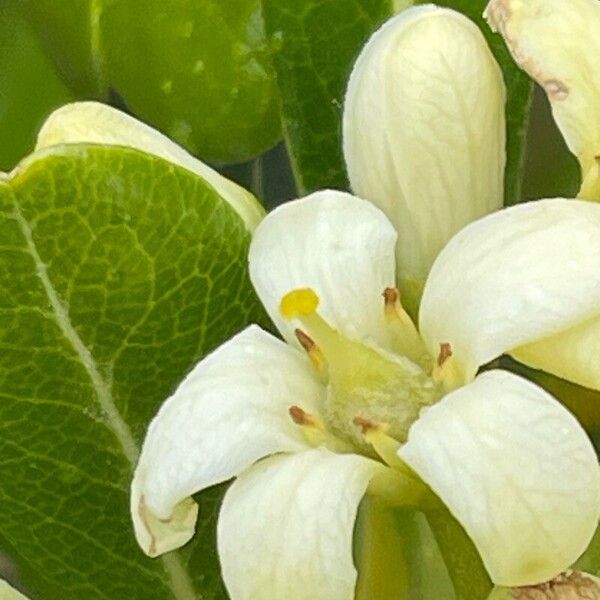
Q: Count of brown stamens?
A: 5